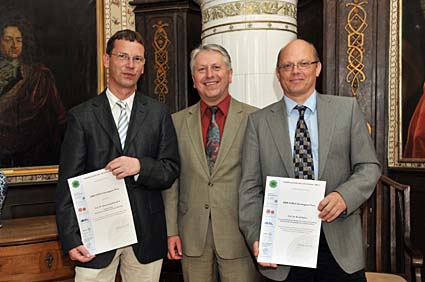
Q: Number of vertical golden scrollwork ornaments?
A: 2